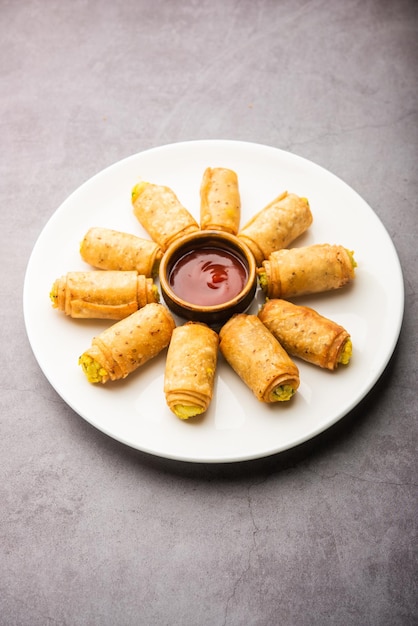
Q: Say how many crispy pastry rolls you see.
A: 10